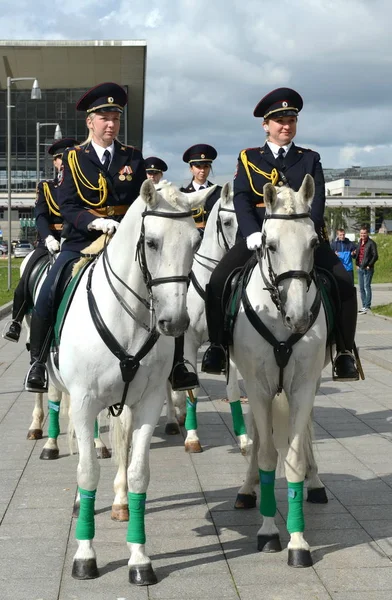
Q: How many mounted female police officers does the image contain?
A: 5